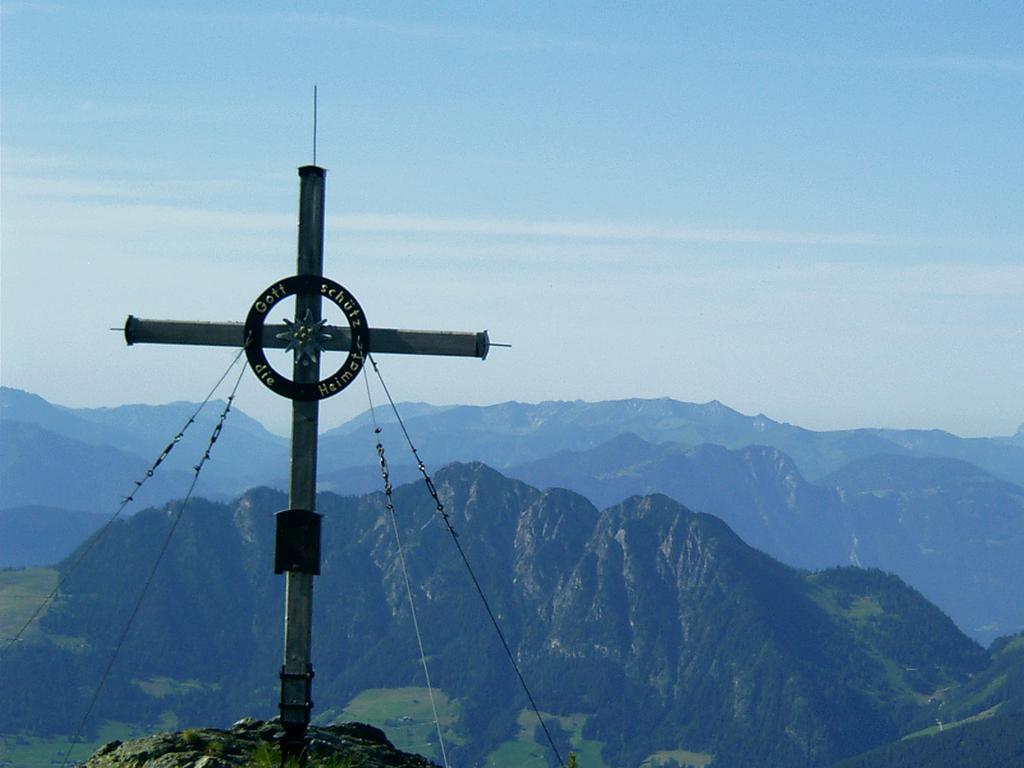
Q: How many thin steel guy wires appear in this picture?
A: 4